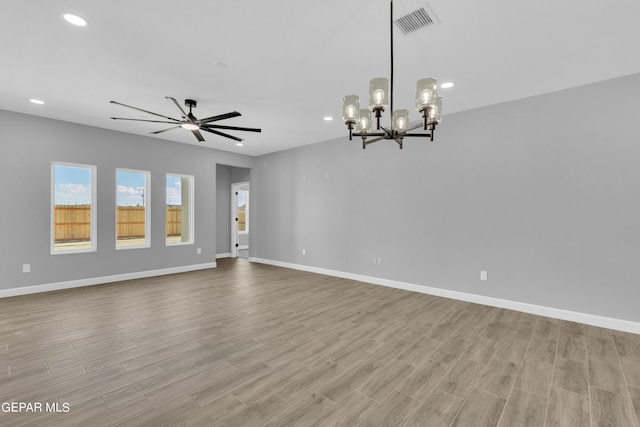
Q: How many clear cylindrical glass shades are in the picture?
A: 6